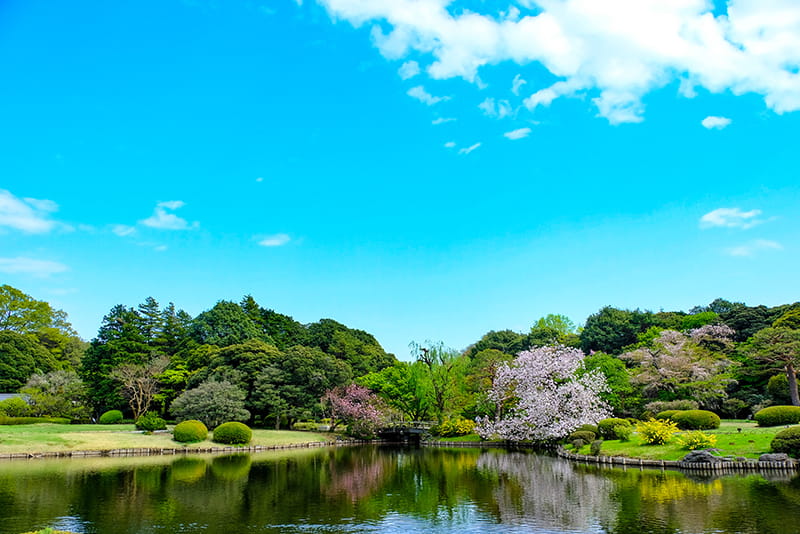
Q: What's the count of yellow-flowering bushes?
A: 3